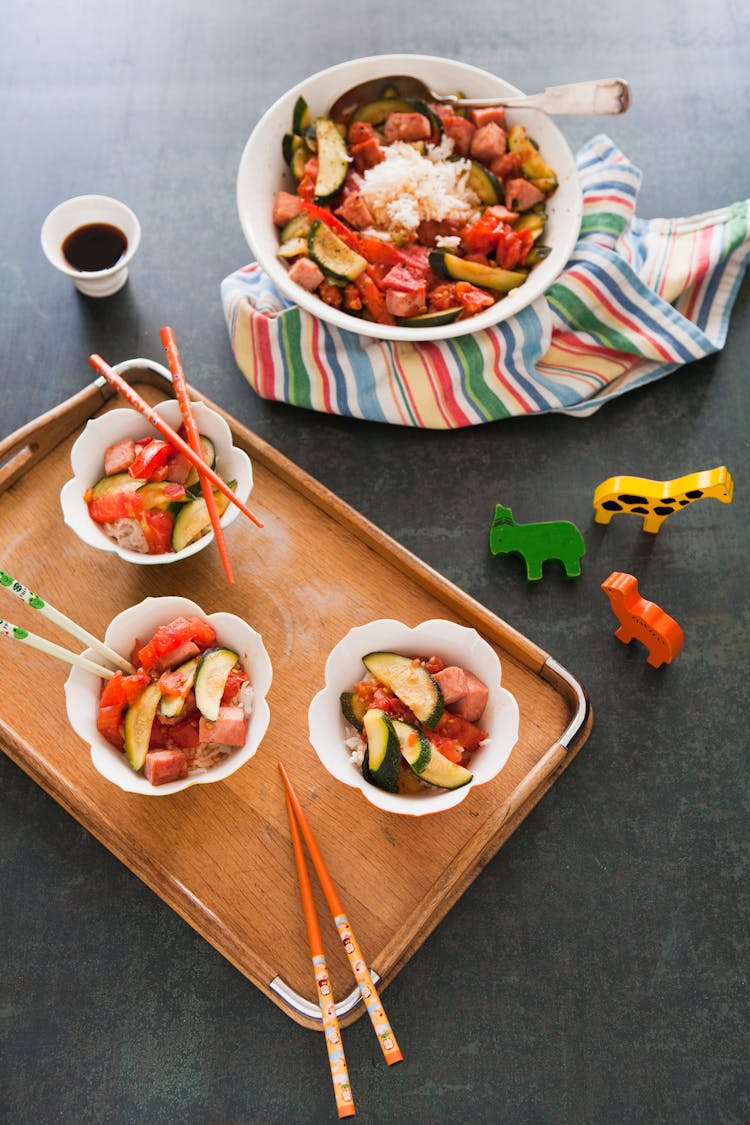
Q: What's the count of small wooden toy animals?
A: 3